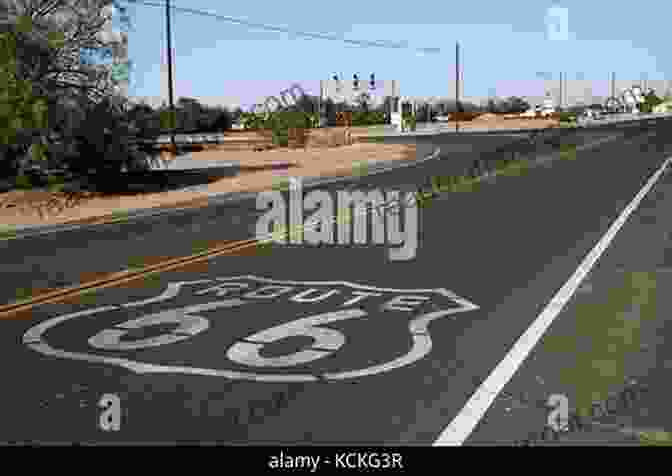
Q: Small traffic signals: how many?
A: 3